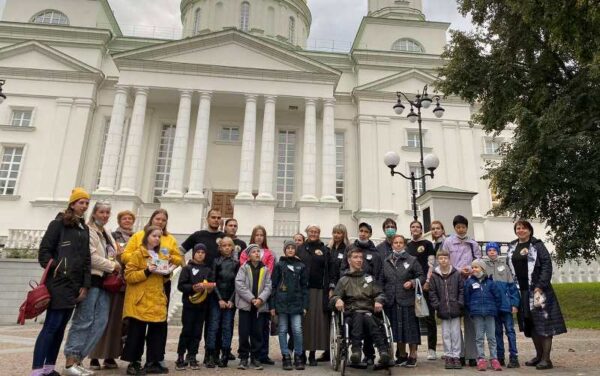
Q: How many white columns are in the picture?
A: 8